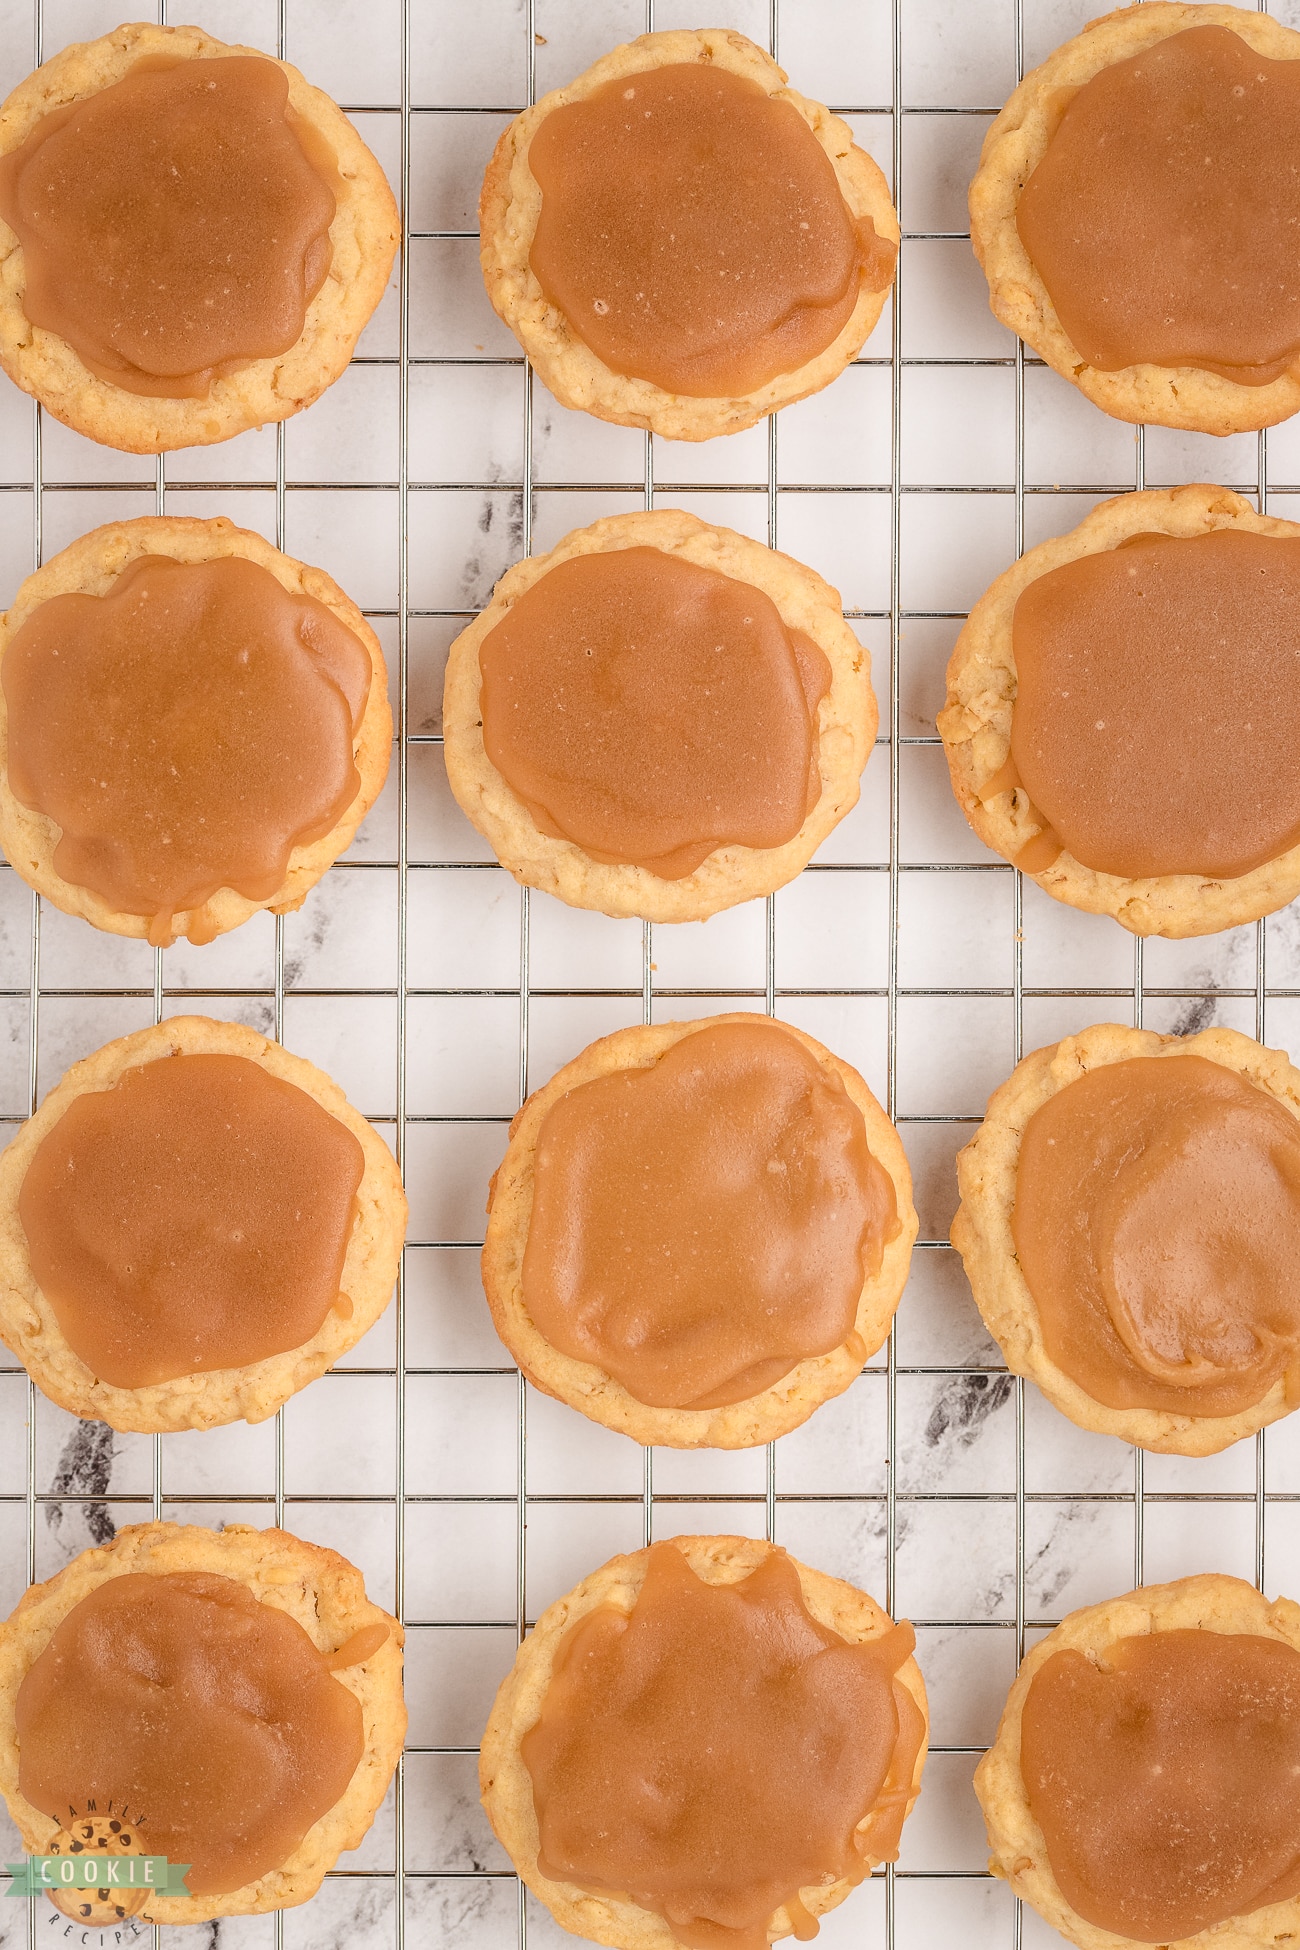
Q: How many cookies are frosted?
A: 12